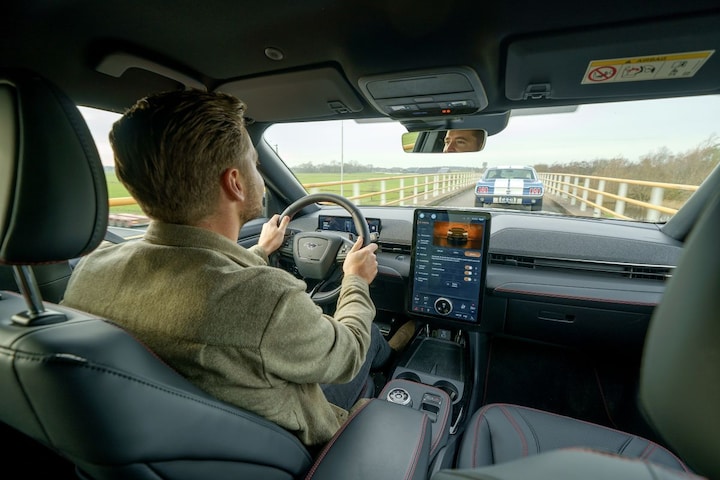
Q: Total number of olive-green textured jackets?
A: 1